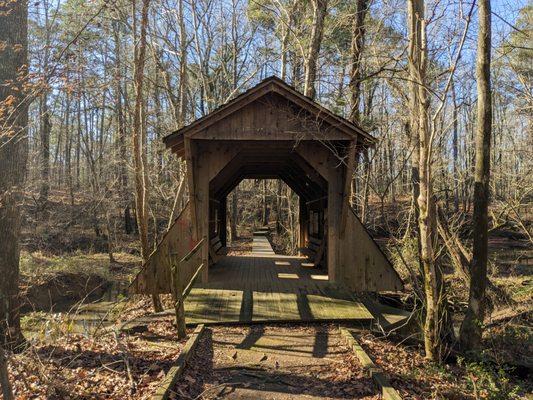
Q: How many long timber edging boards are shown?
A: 2